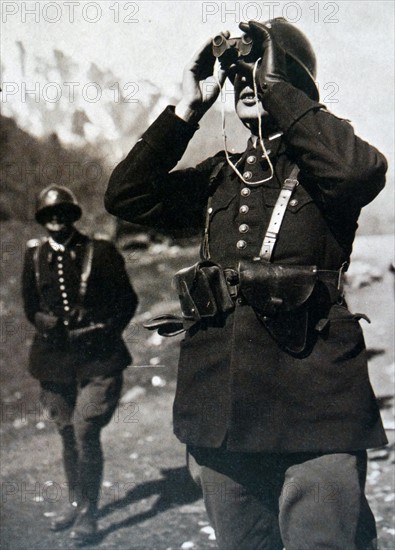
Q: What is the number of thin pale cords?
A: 1